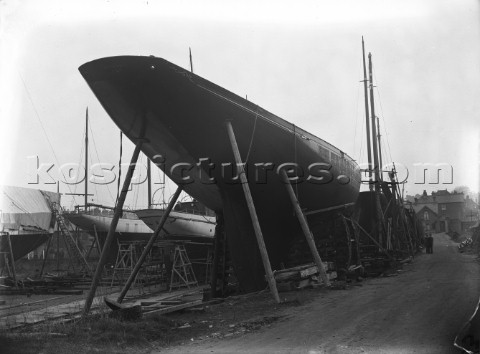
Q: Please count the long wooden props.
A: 4